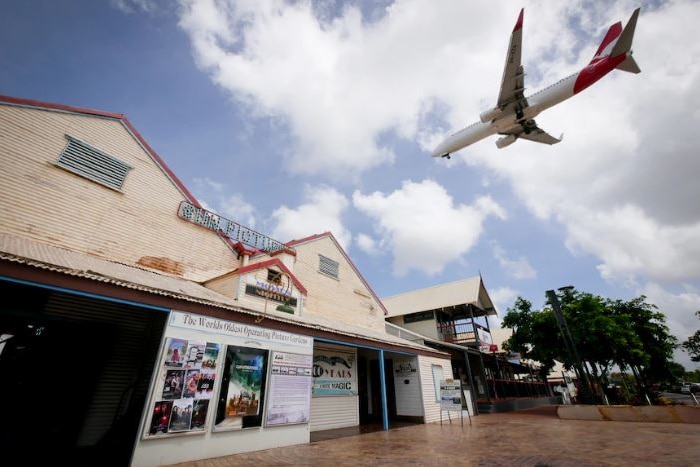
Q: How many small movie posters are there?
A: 9